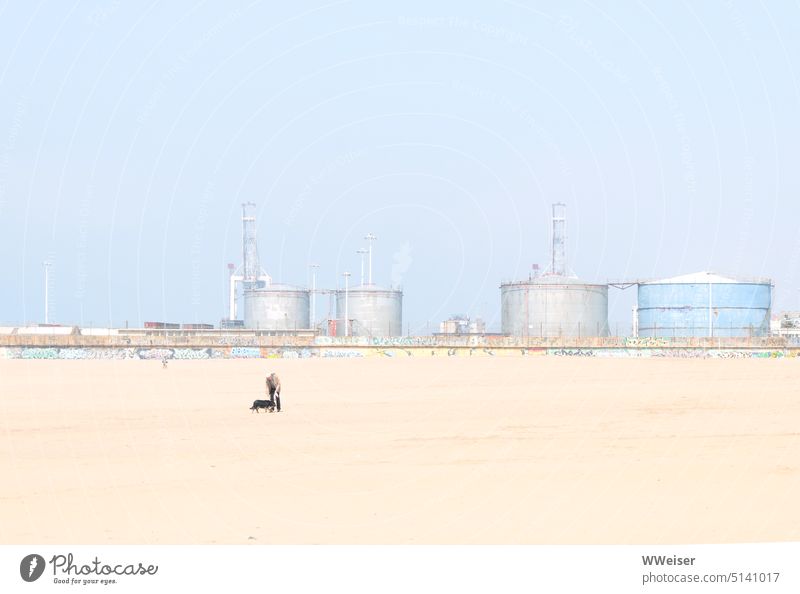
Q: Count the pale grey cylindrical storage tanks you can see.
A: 3